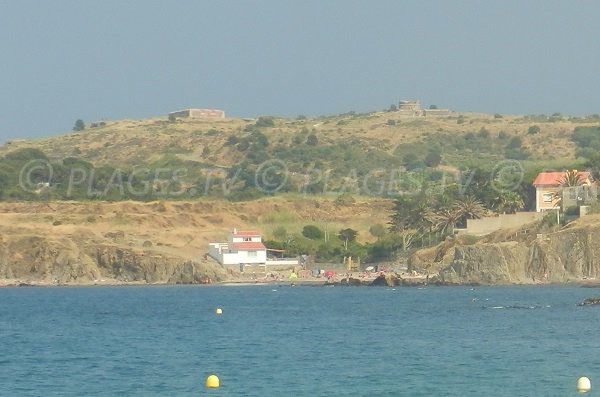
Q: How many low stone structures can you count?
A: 2